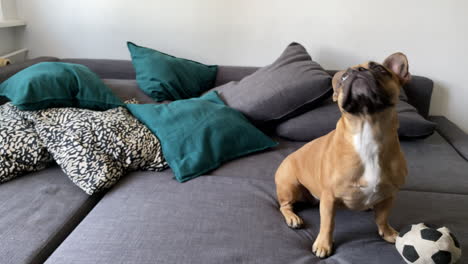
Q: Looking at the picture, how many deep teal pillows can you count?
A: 3